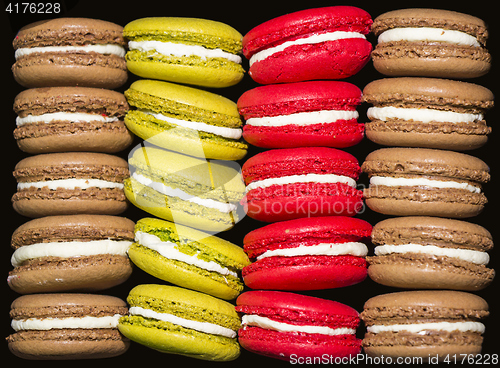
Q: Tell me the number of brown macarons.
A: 10